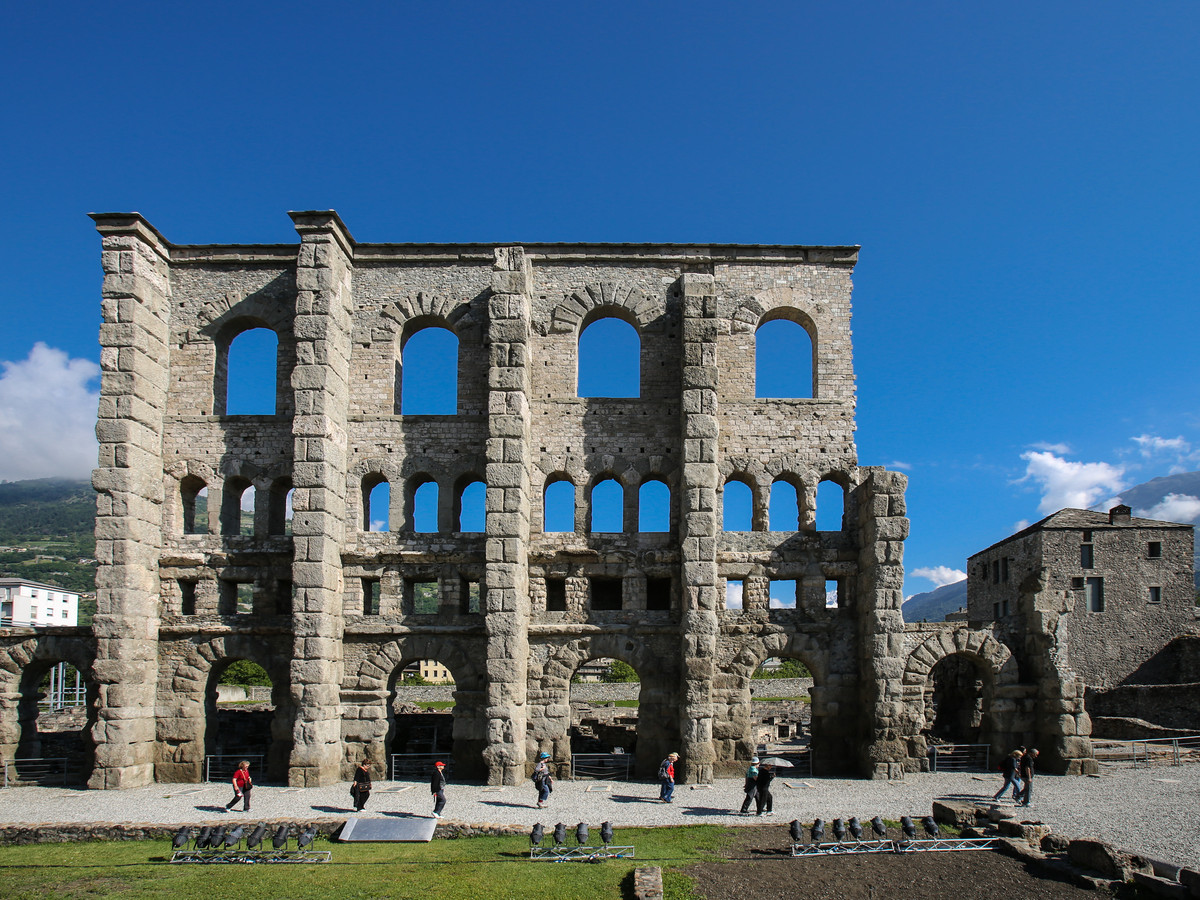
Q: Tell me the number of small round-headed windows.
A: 12